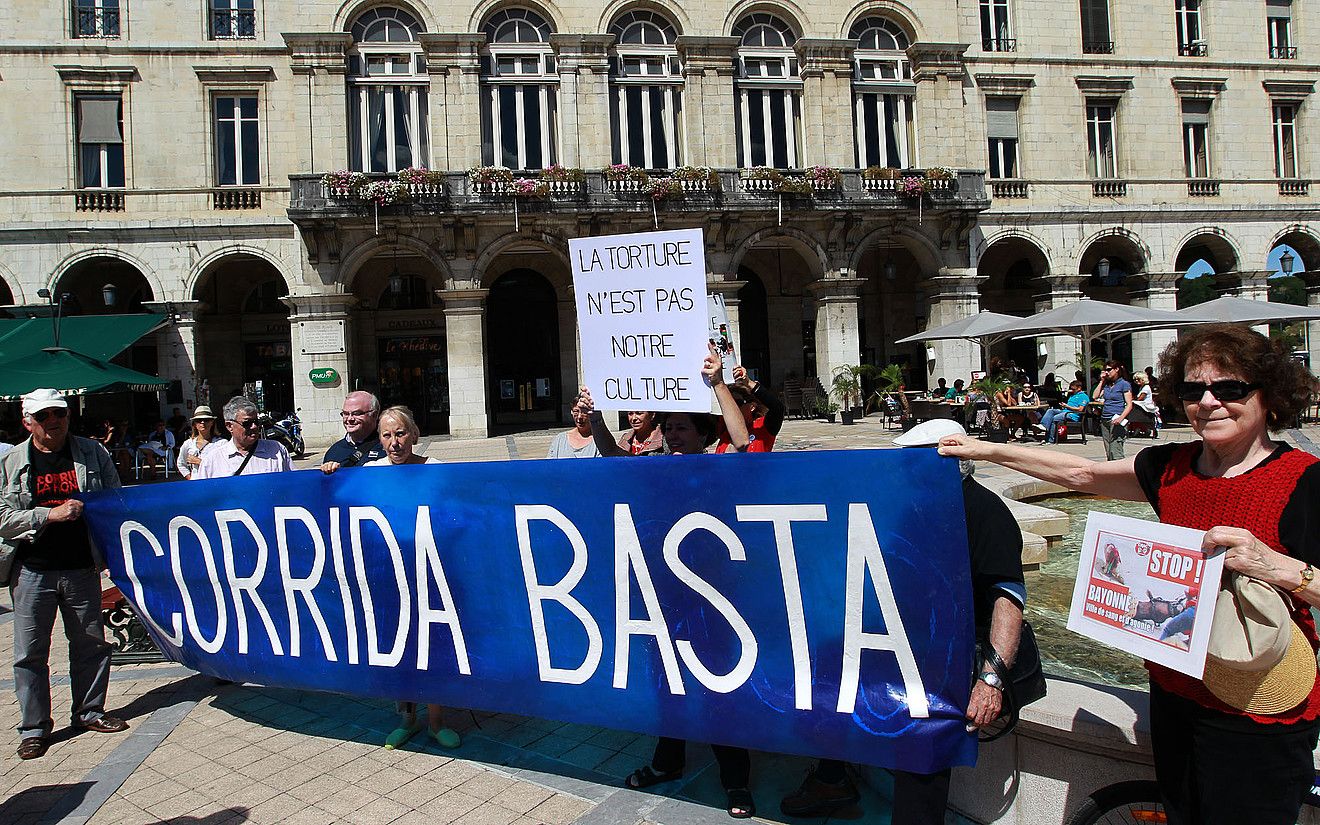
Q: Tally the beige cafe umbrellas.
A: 3